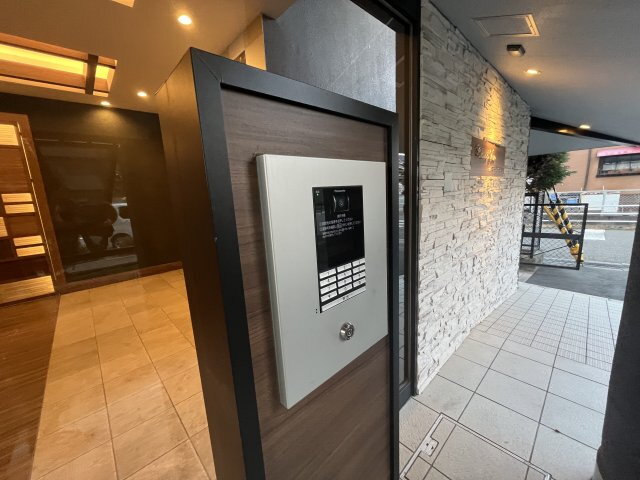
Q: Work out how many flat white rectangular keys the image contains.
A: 13